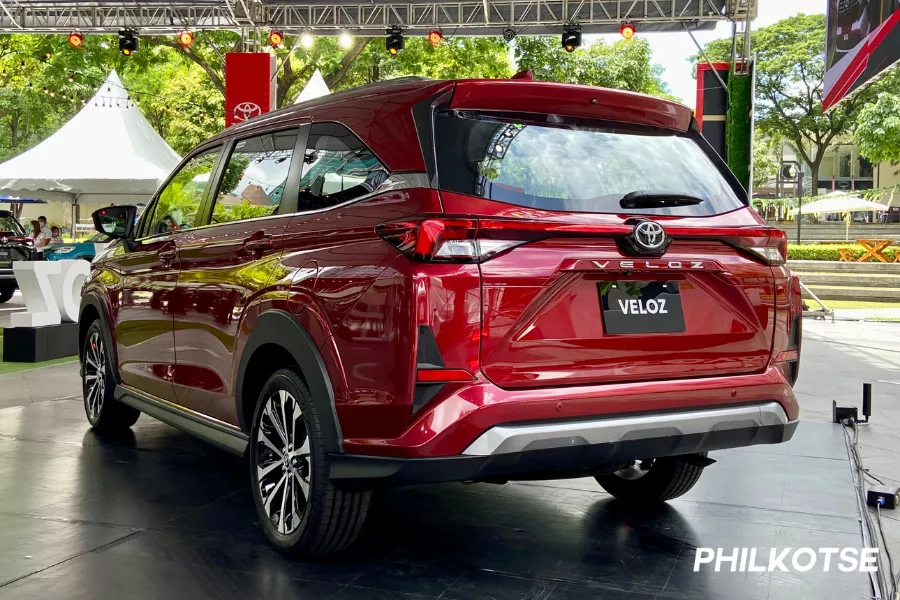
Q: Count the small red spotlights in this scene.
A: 5